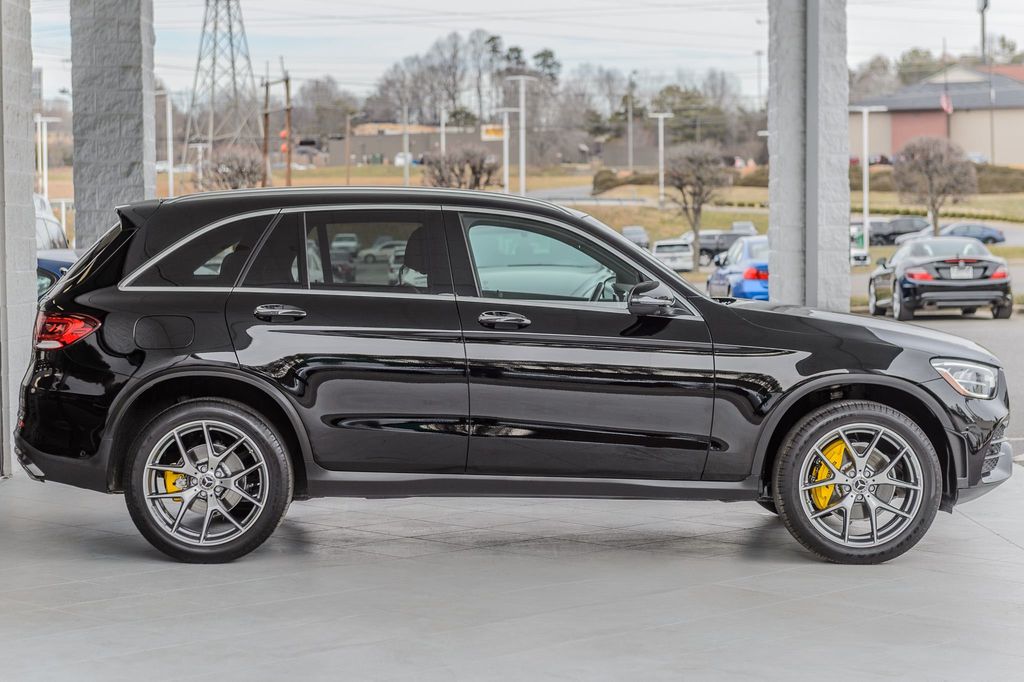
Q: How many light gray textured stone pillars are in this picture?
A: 3